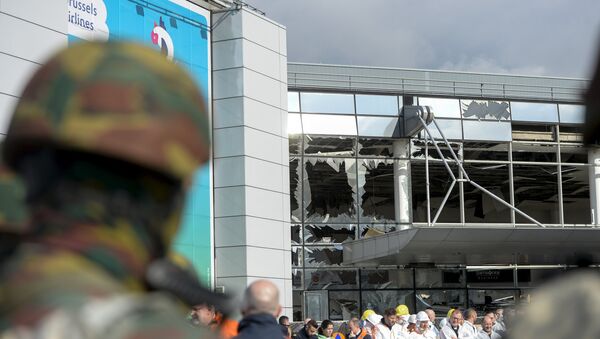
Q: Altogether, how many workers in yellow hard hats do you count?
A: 3